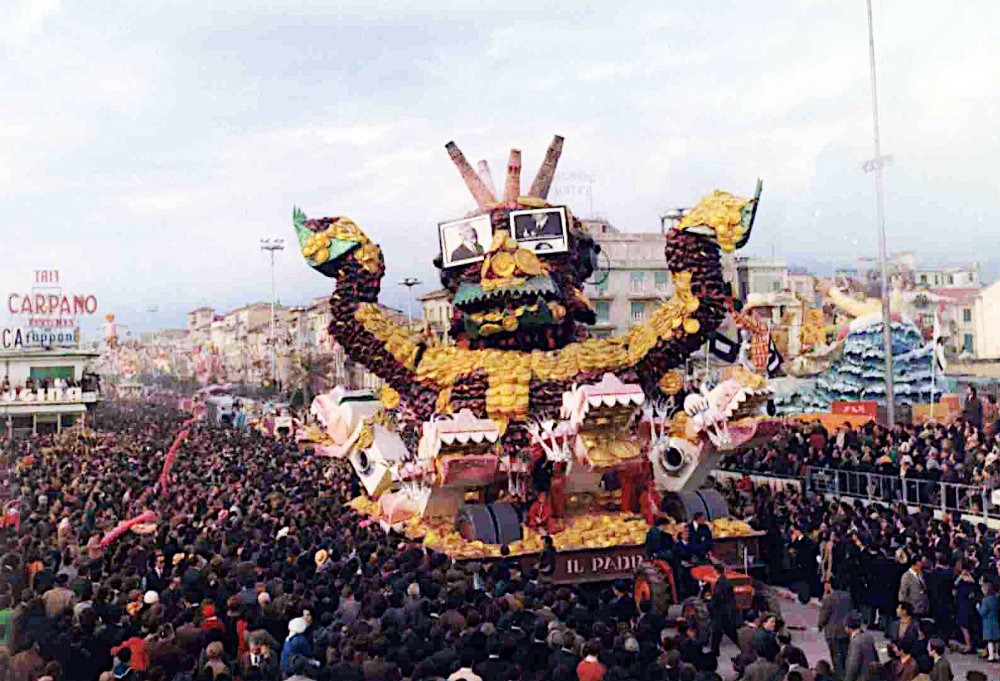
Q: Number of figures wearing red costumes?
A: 2